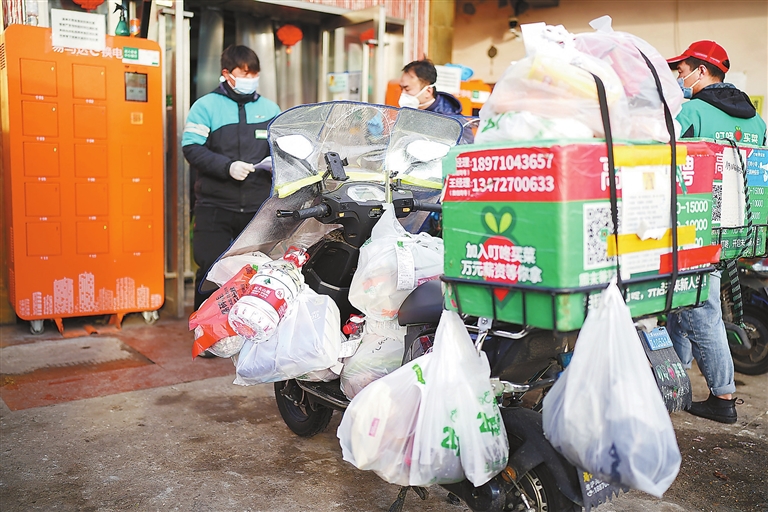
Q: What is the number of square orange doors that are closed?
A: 13